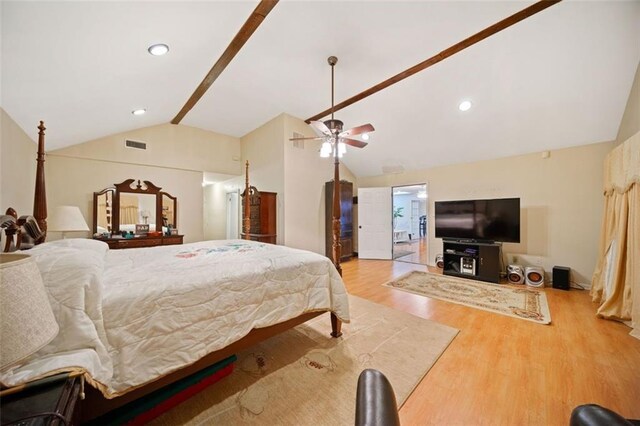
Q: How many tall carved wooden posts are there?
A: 3